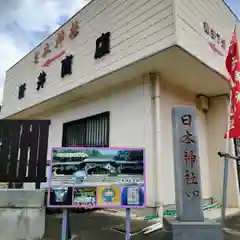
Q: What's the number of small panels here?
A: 4